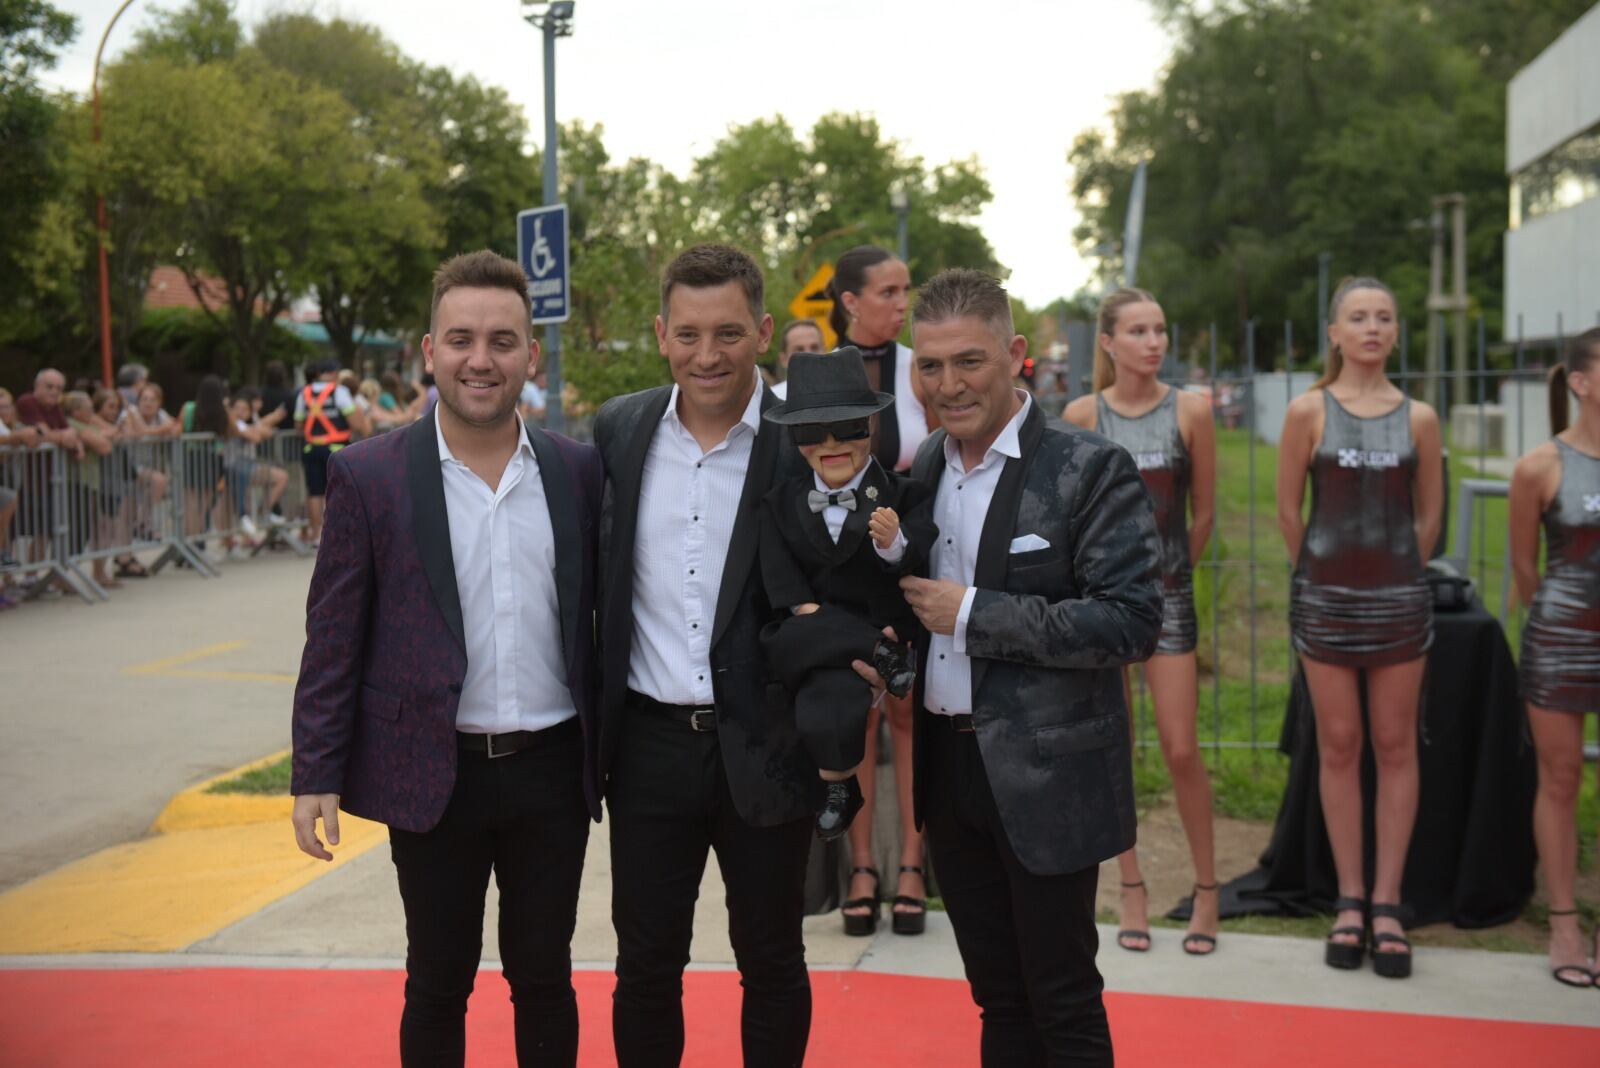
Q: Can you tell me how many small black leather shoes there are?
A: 2